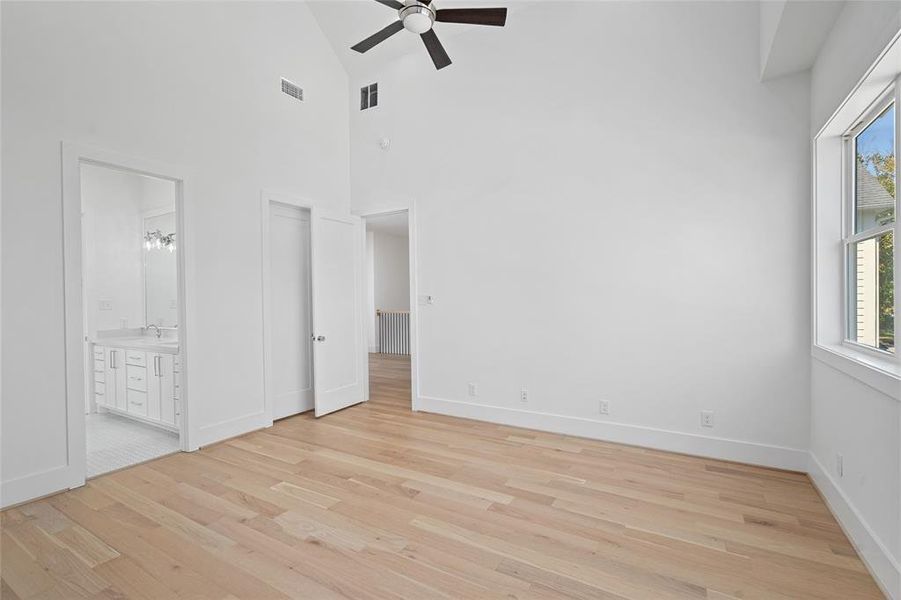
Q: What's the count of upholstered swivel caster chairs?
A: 0